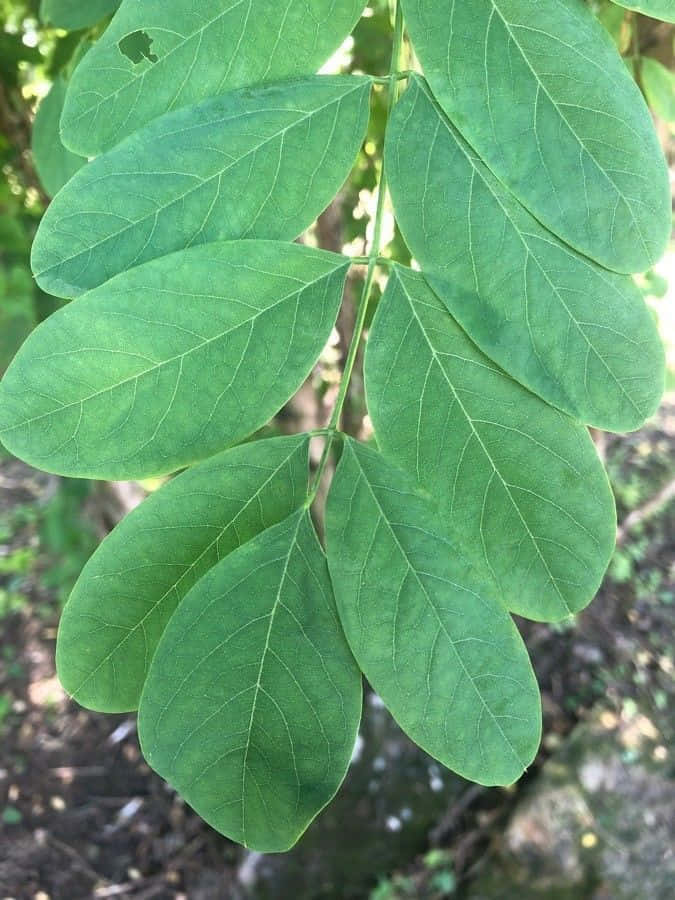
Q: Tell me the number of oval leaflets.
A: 9